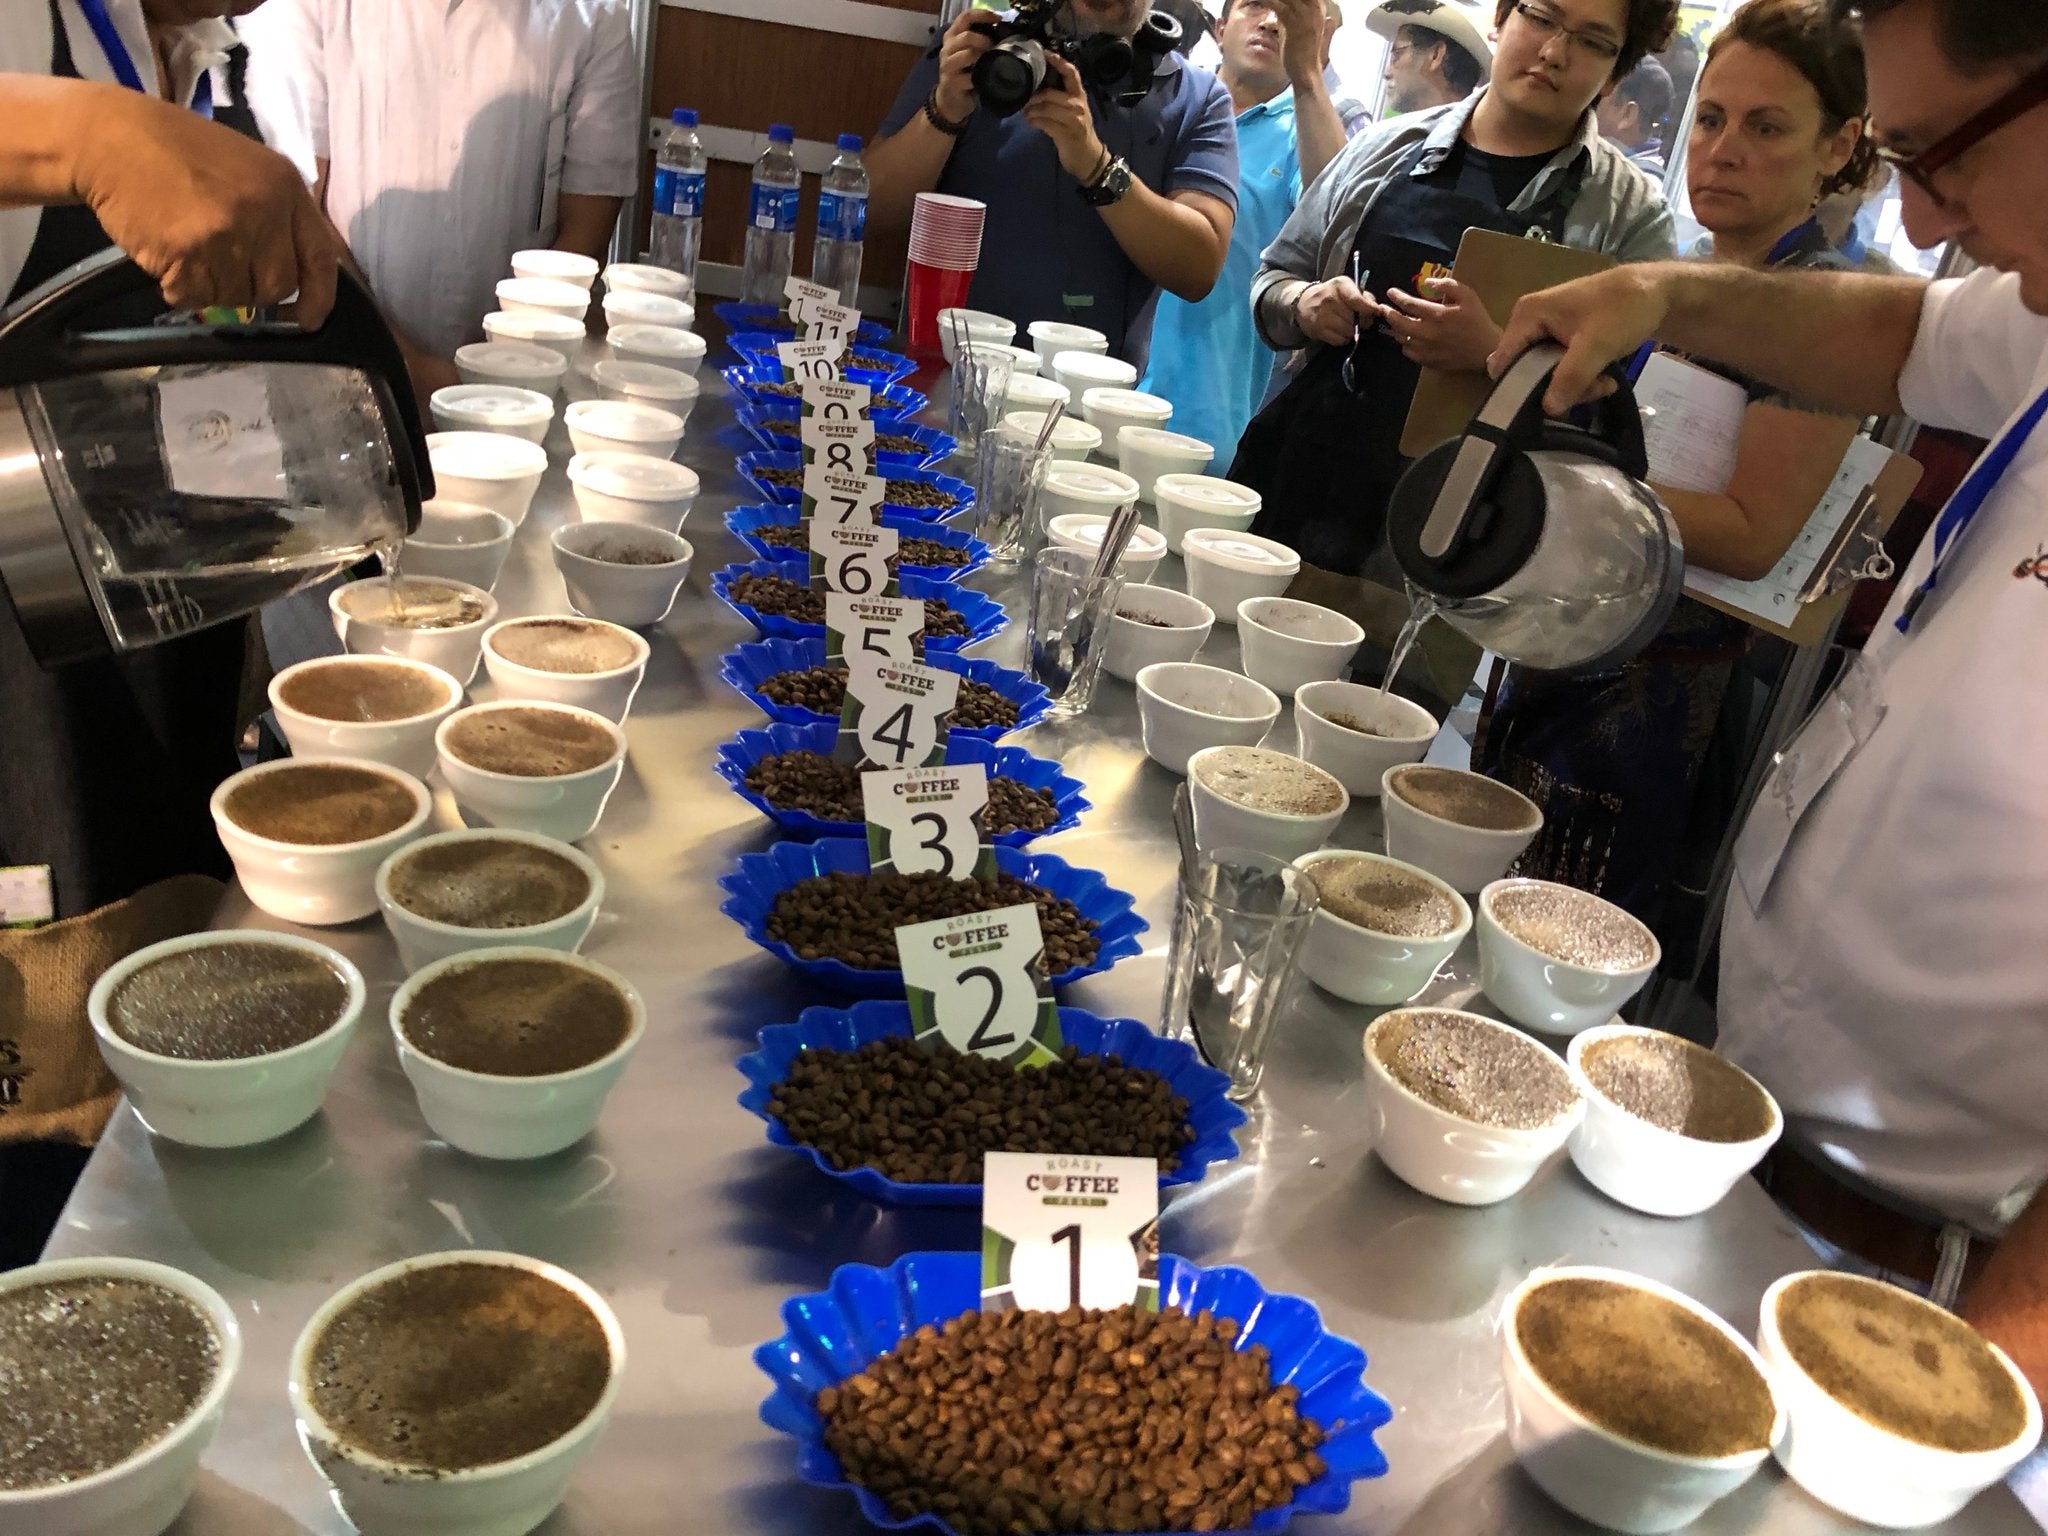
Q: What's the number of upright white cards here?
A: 12